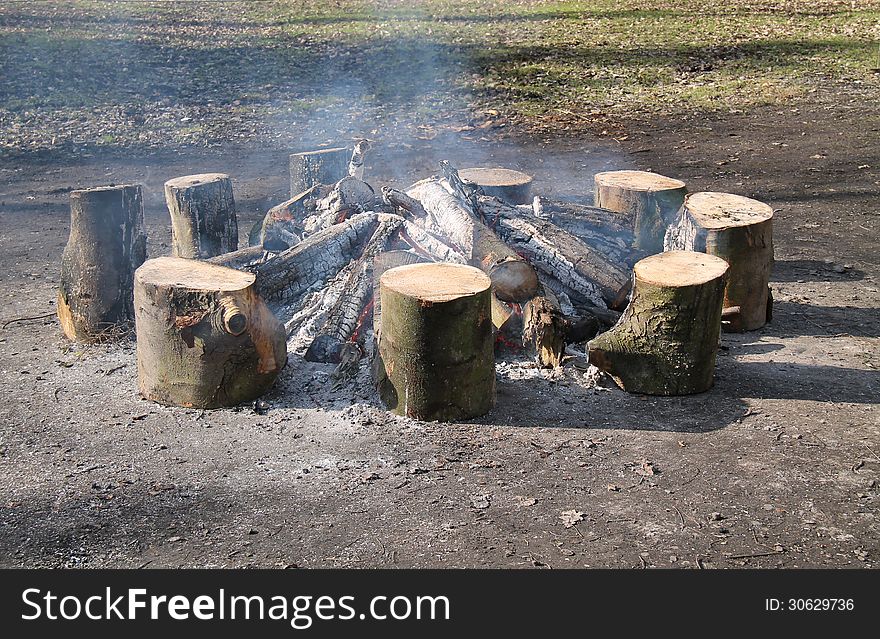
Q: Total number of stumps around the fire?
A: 9